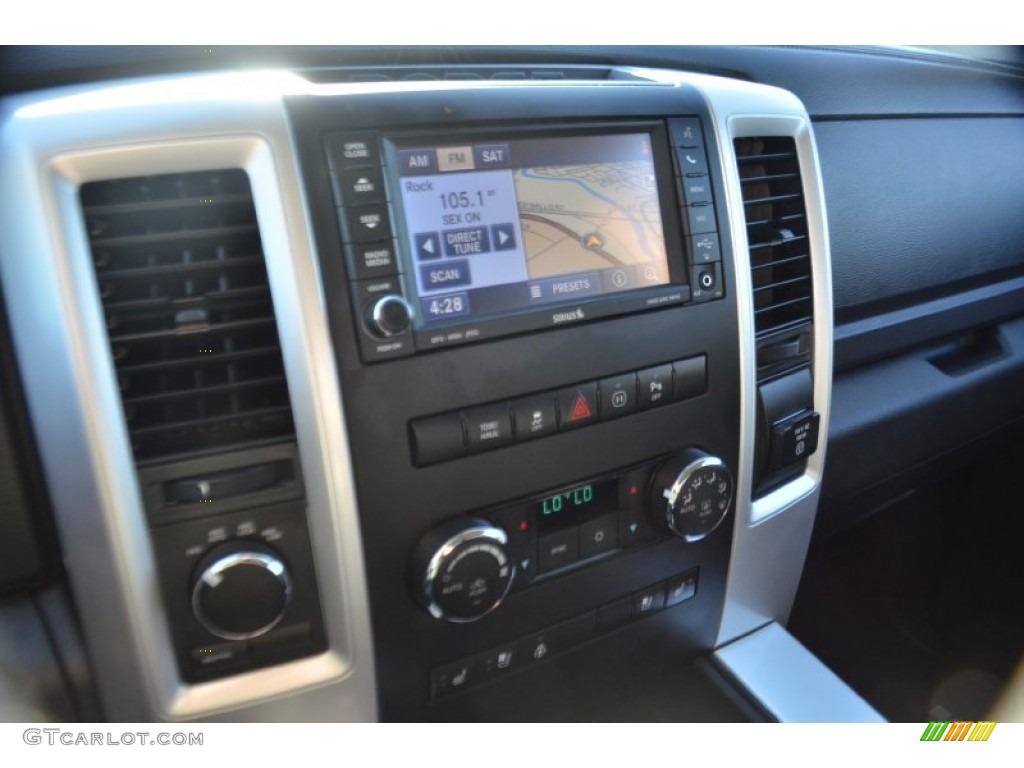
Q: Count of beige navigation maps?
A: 1